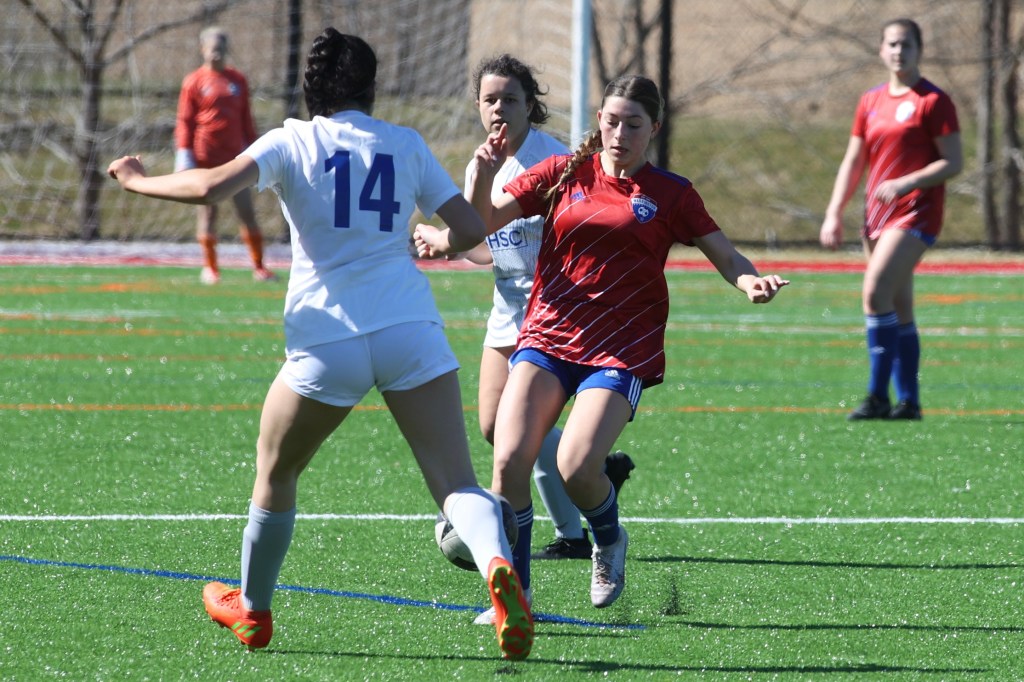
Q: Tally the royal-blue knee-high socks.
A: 4